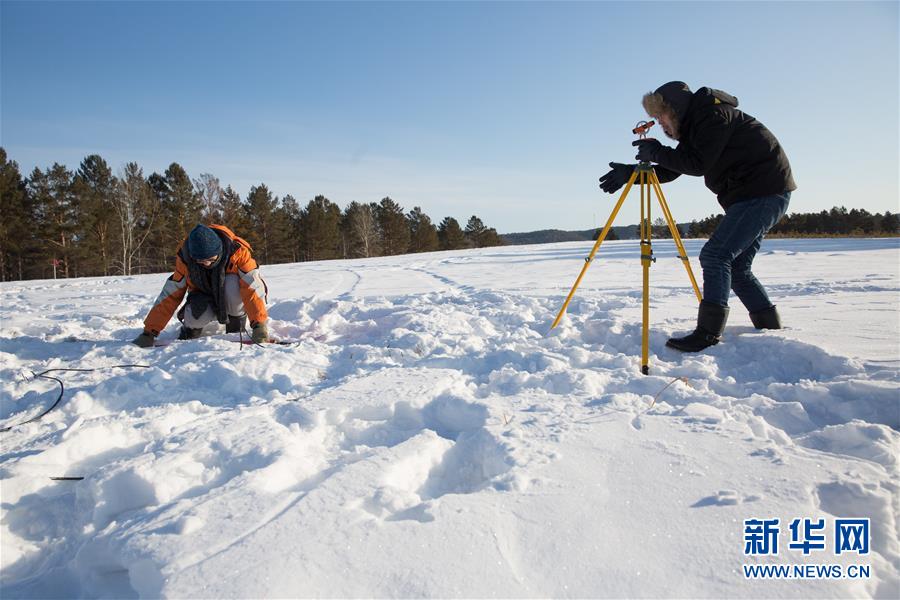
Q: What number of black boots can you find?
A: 4